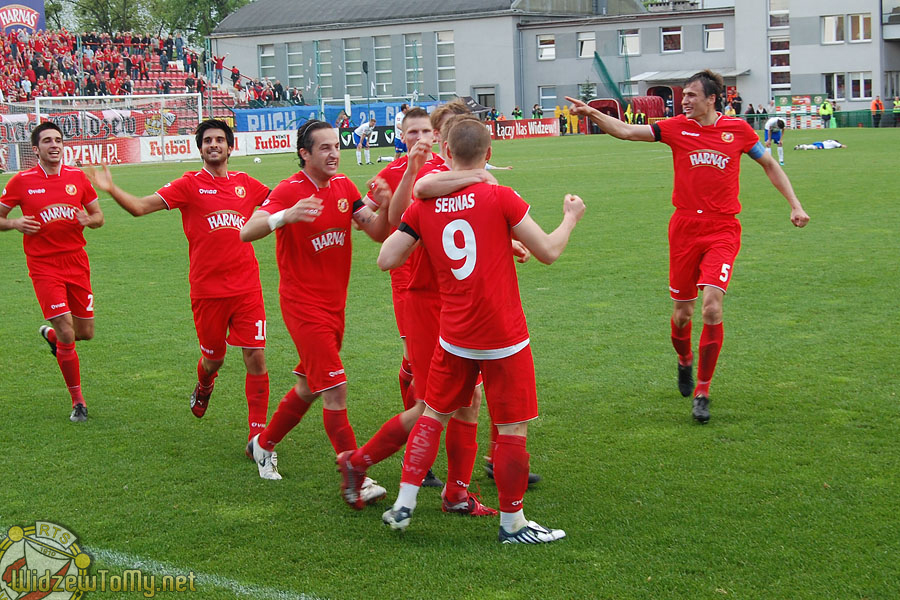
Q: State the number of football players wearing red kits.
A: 8